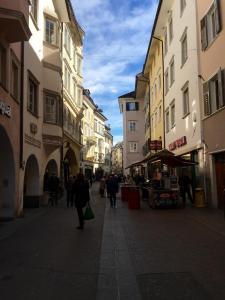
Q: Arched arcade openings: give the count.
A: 4